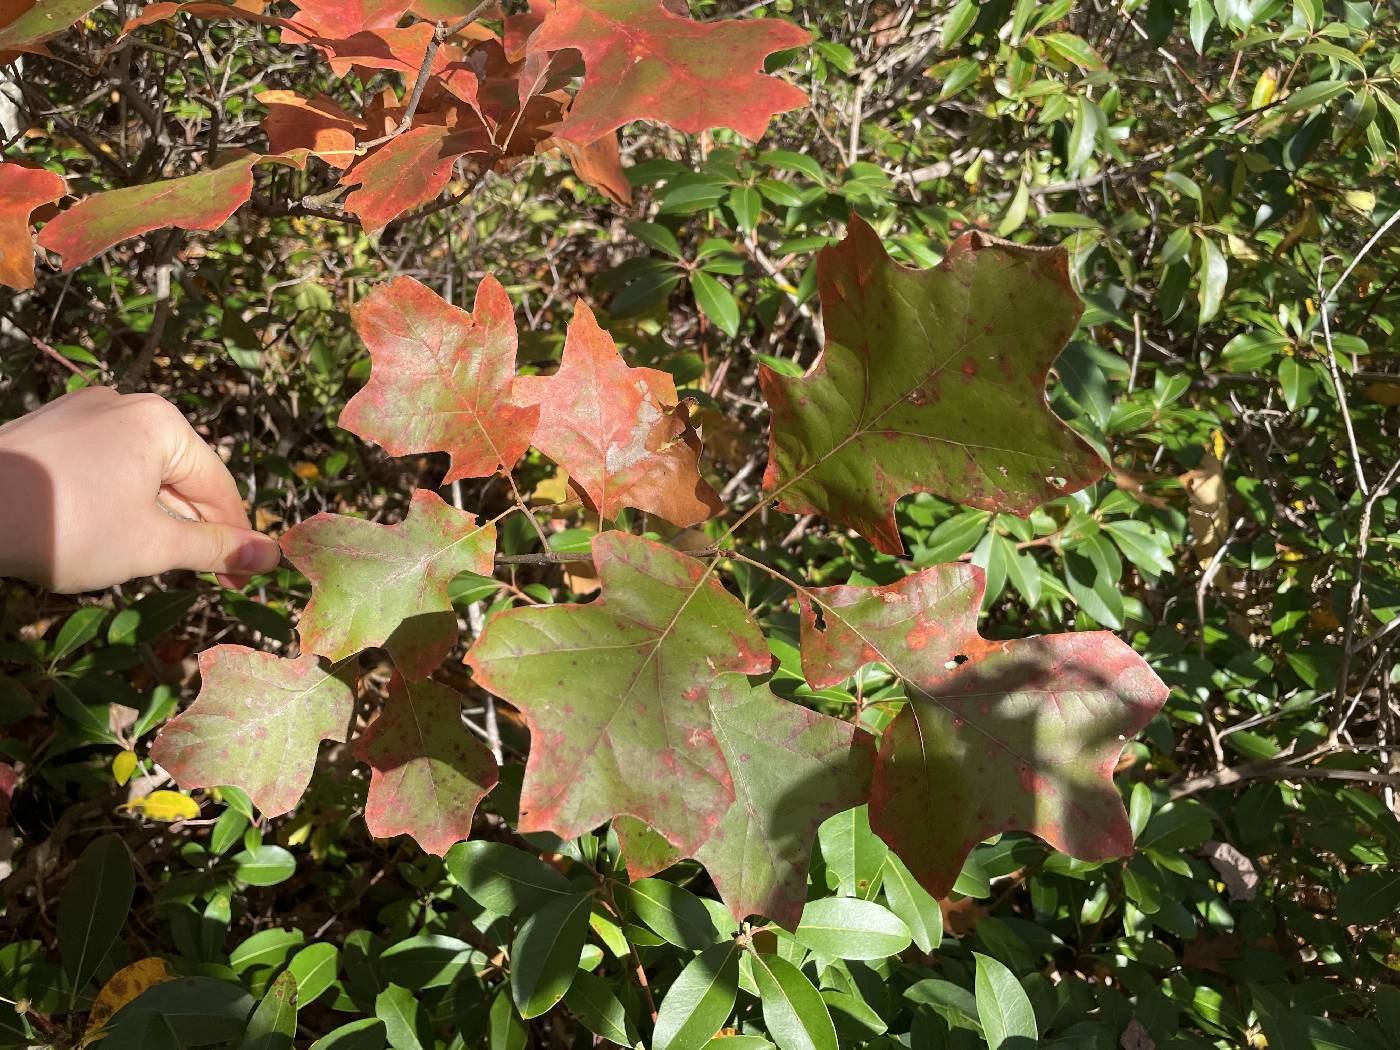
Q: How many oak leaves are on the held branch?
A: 9